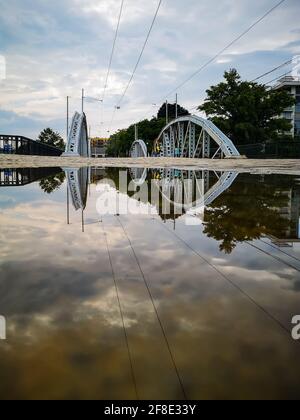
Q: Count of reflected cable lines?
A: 5